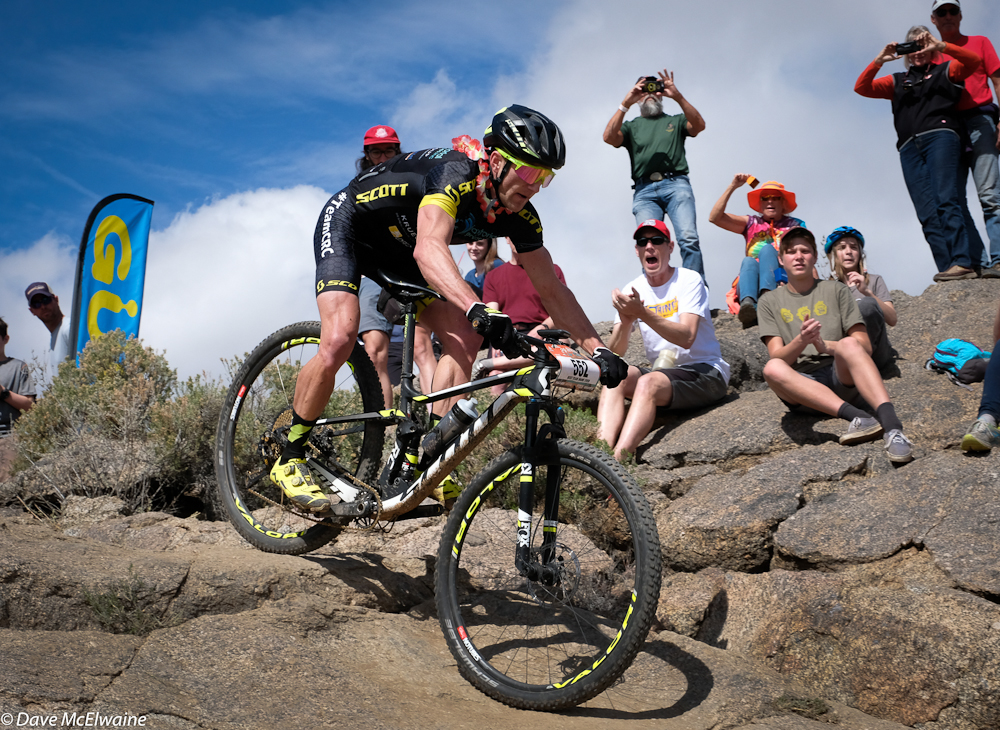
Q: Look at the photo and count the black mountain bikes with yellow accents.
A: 1